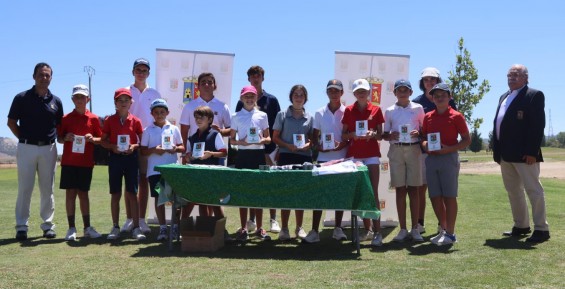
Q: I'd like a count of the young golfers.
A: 14